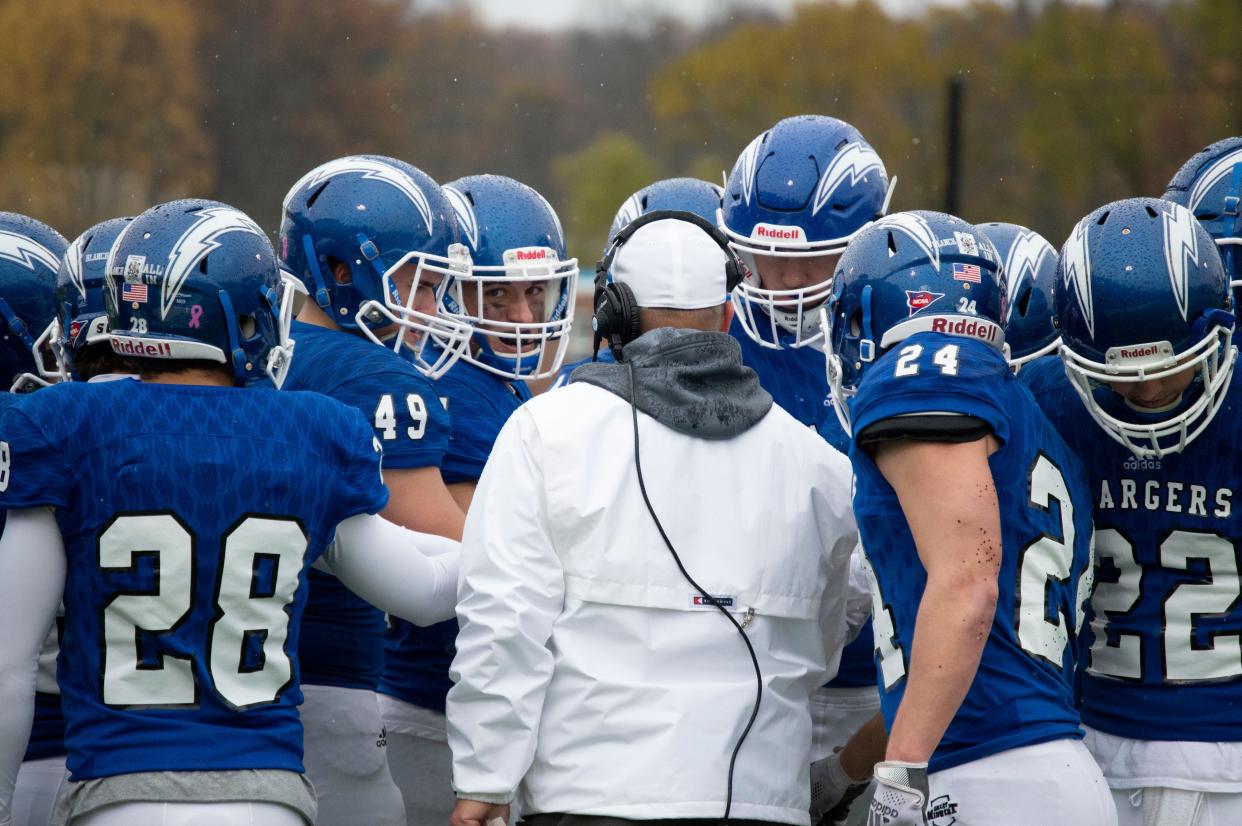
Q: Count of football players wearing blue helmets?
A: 11